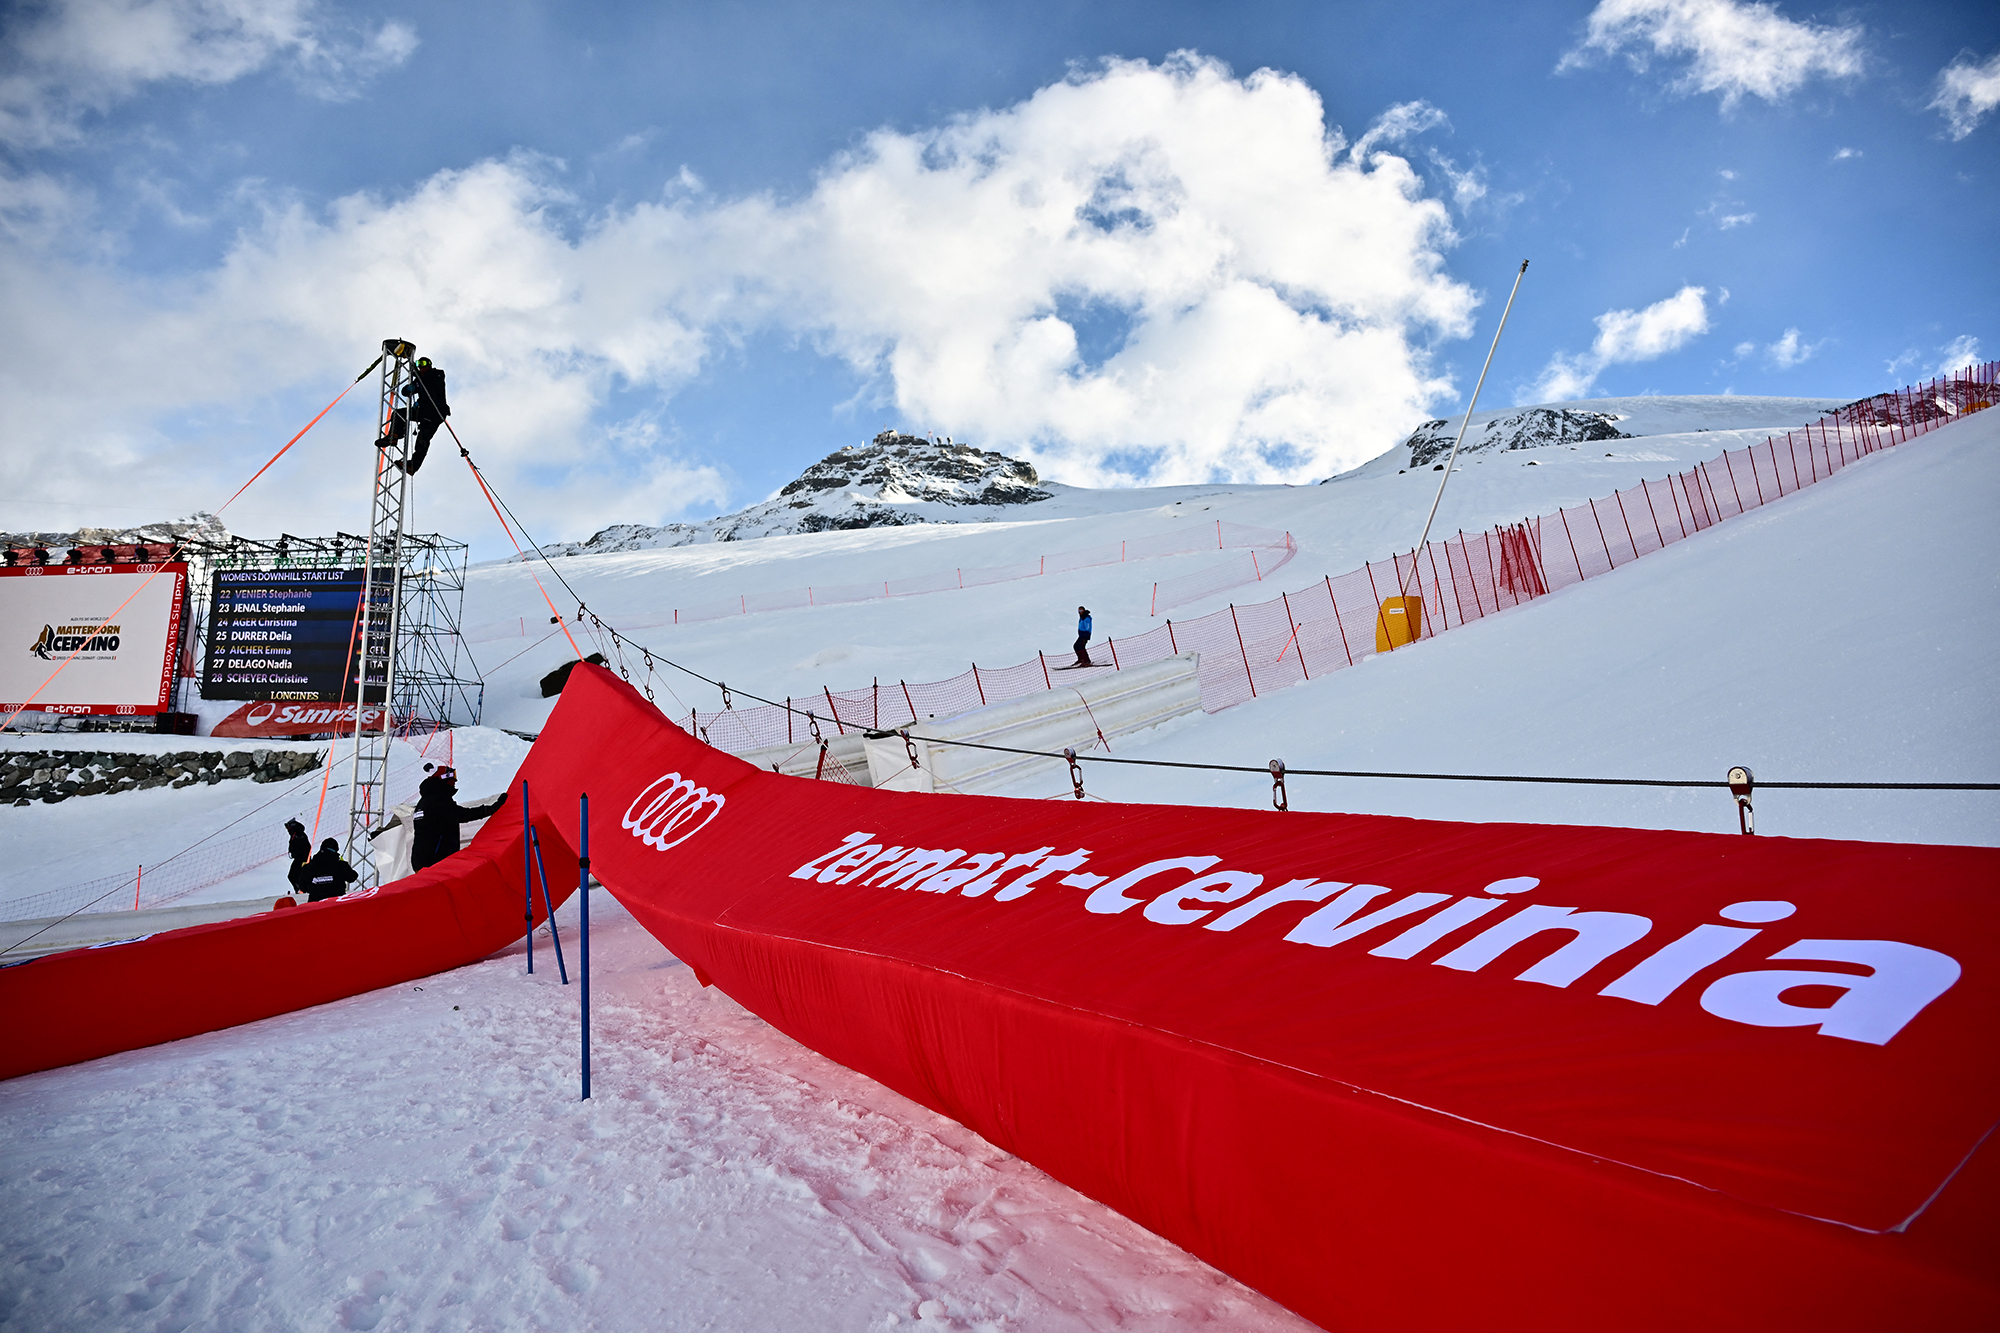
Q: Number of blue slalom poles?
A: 3